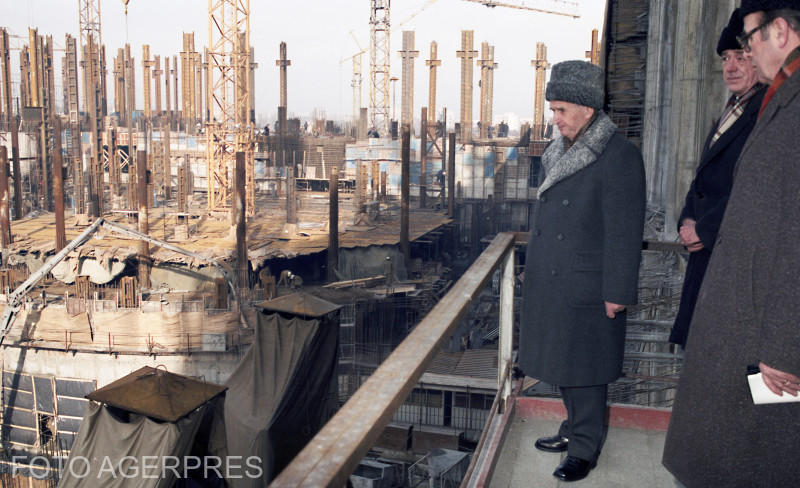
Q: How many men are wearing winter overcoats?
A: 3